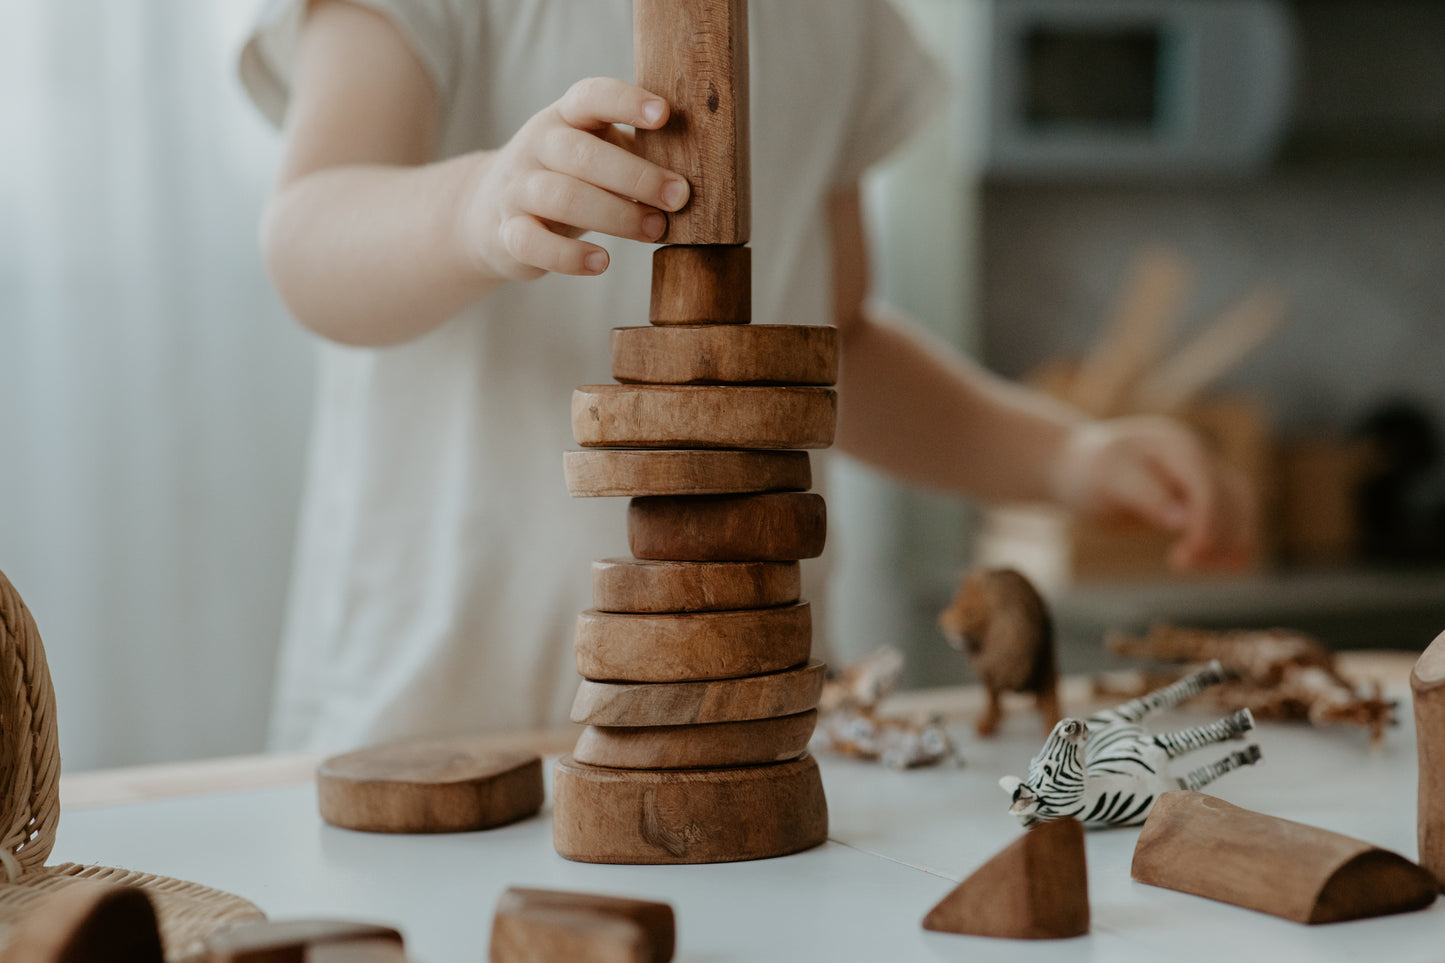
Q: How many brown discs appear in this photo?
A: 10